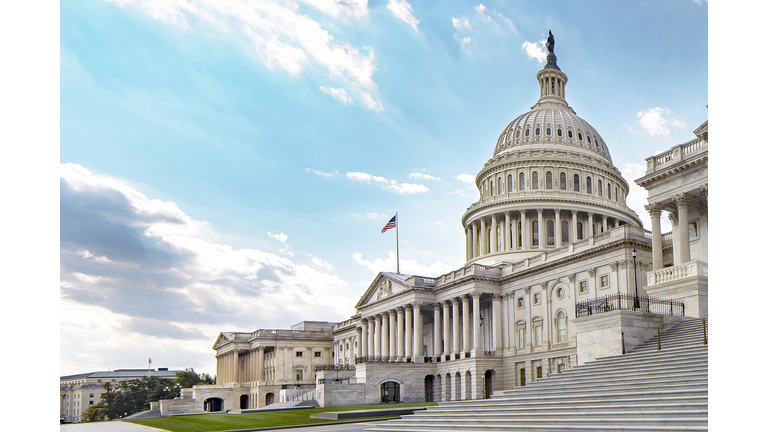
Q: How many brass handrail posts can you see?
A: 3